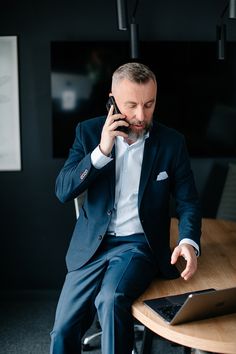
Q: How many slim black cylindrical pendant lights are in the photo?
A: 4